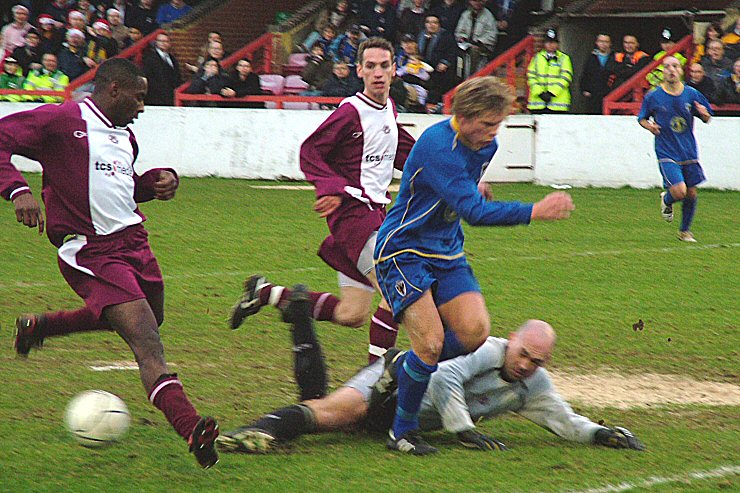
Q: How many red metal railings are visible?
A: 4